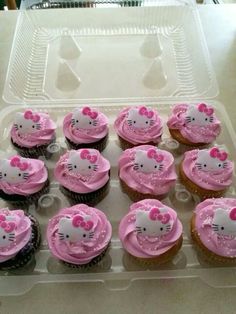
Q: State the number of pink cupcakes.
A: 12